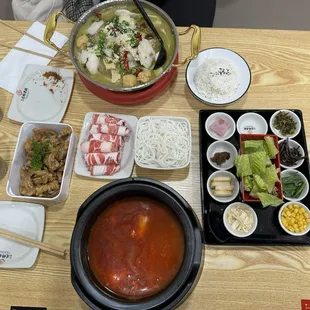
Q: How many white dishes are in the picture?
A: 15